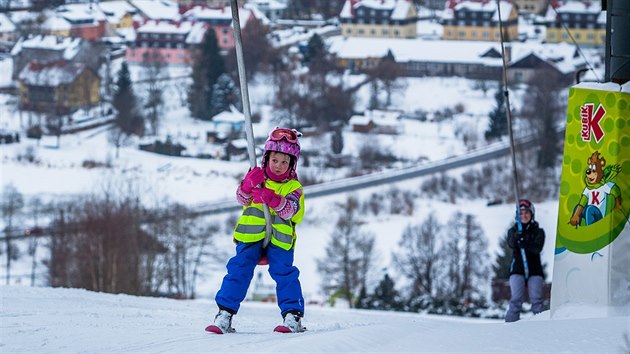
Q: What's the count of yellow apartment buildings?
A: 3